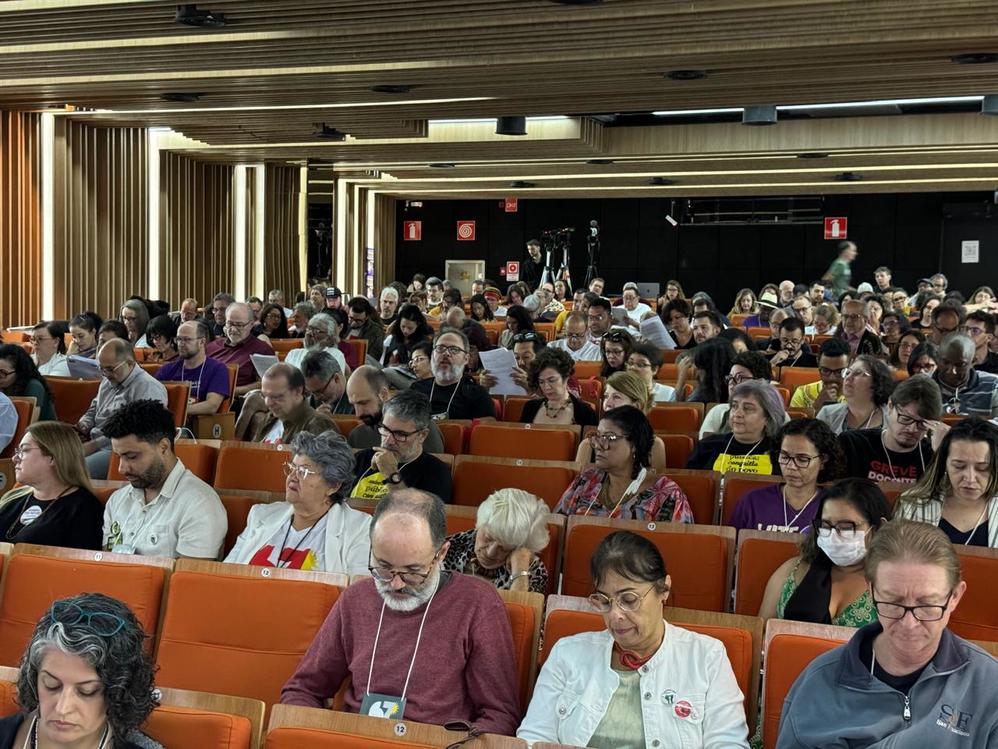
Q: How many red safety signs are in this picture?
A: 5